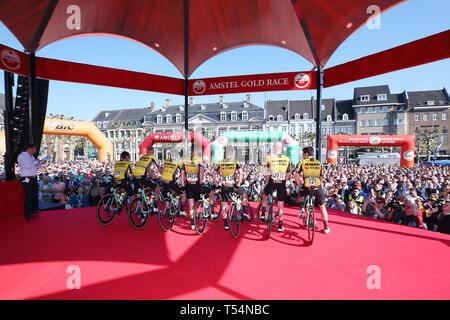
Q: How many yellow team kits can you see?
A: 7